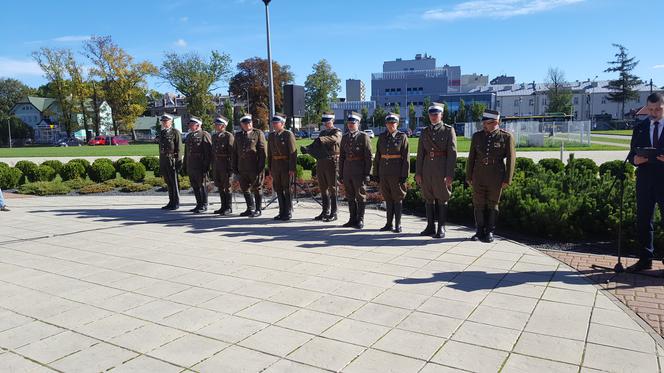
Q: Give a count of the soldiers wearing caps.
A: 10